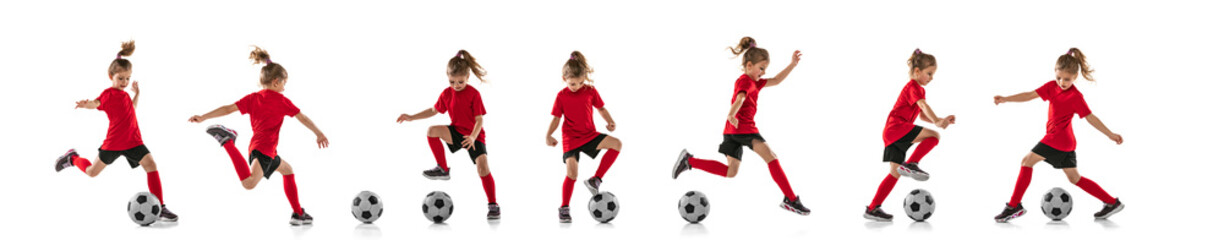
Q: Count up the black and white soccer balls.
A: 7